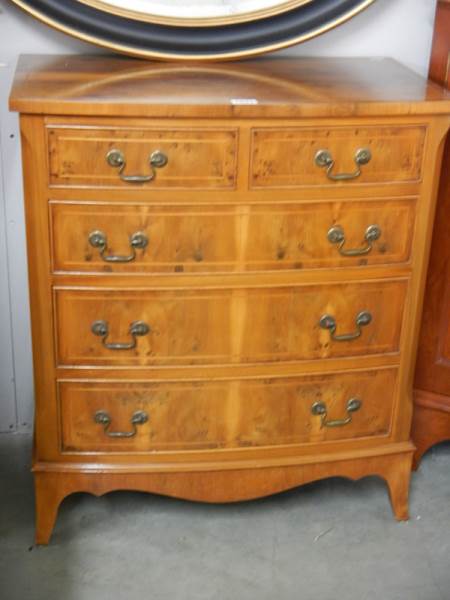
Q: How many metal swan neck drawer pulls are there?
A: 8